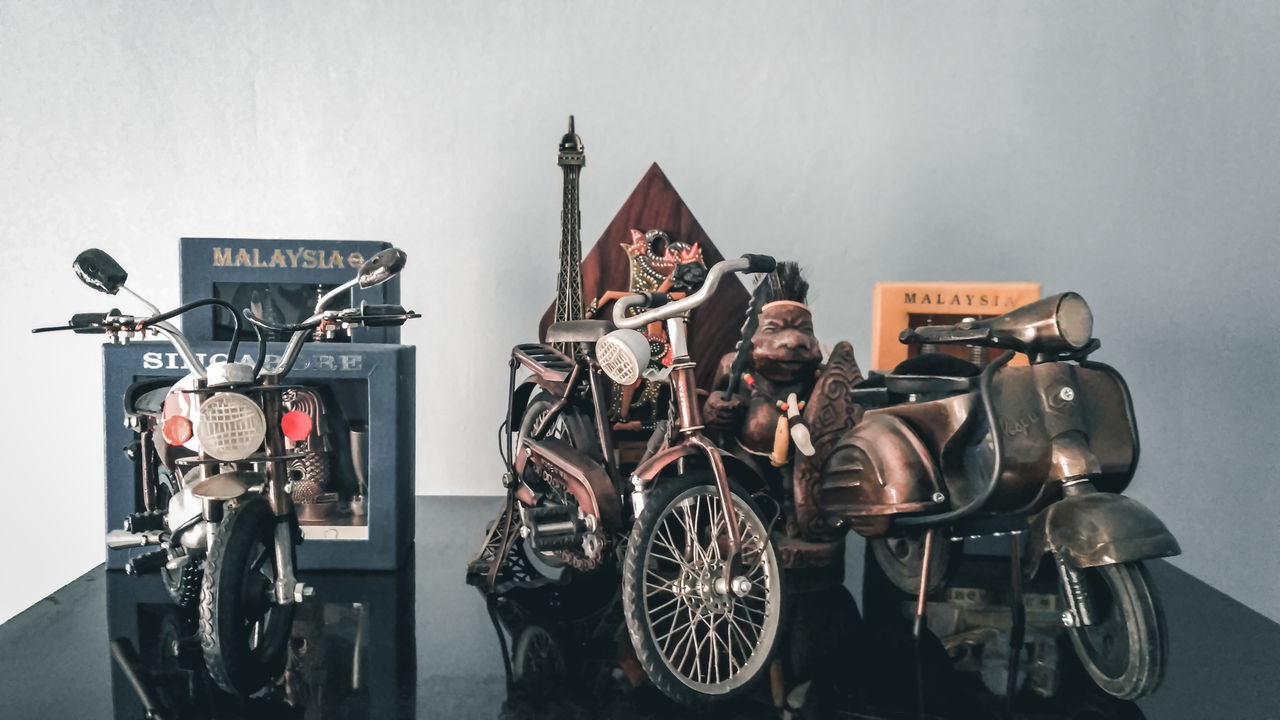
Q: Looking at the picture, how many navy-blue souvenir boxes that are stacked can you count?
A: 2